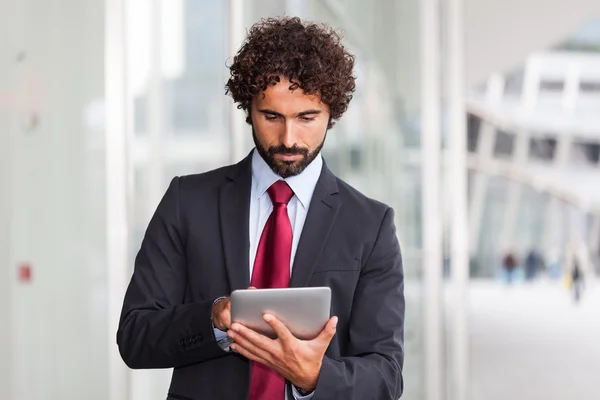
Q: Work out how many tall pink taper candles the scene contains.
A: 0